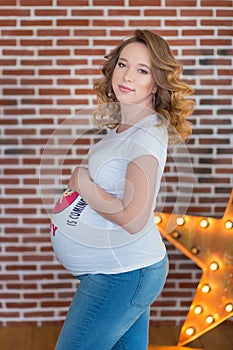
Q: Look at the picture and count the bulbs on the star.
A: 12